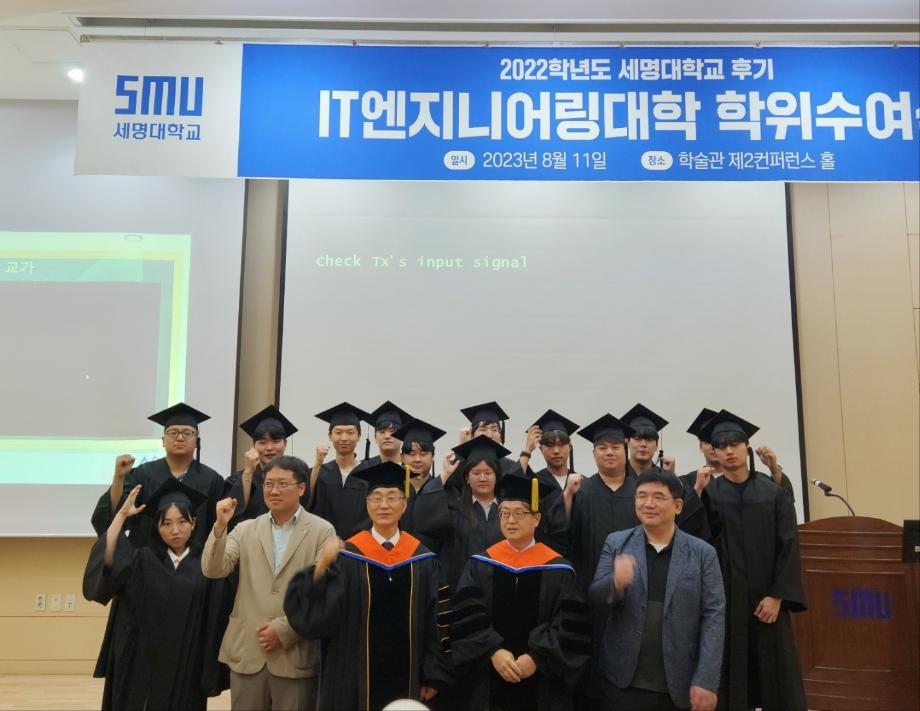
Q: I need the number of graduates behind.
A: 12